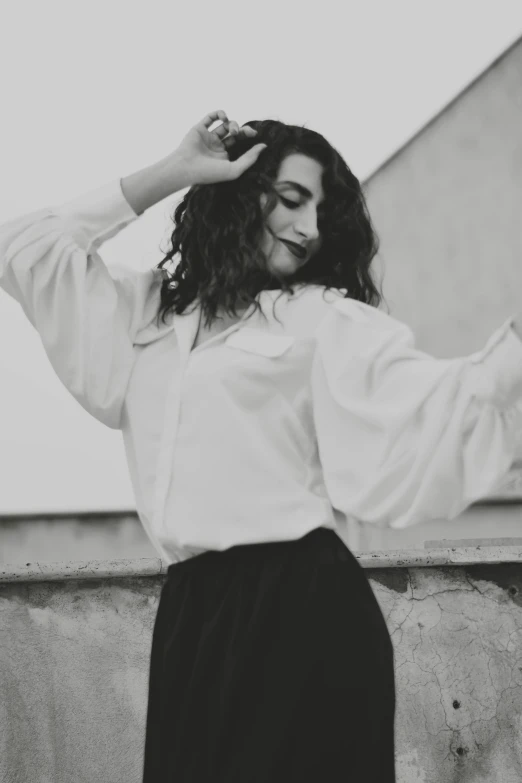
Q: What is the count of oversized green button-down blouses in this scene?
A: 0